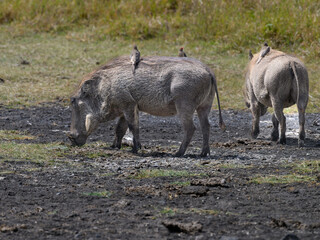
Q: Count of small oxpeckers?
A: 3